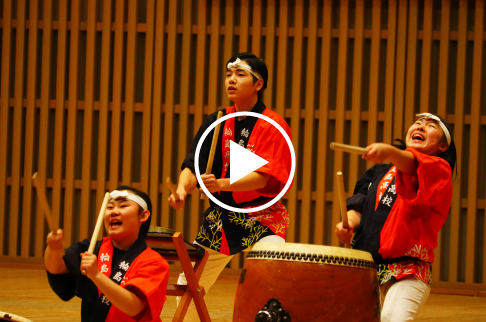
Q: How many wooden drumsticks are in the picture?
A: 6